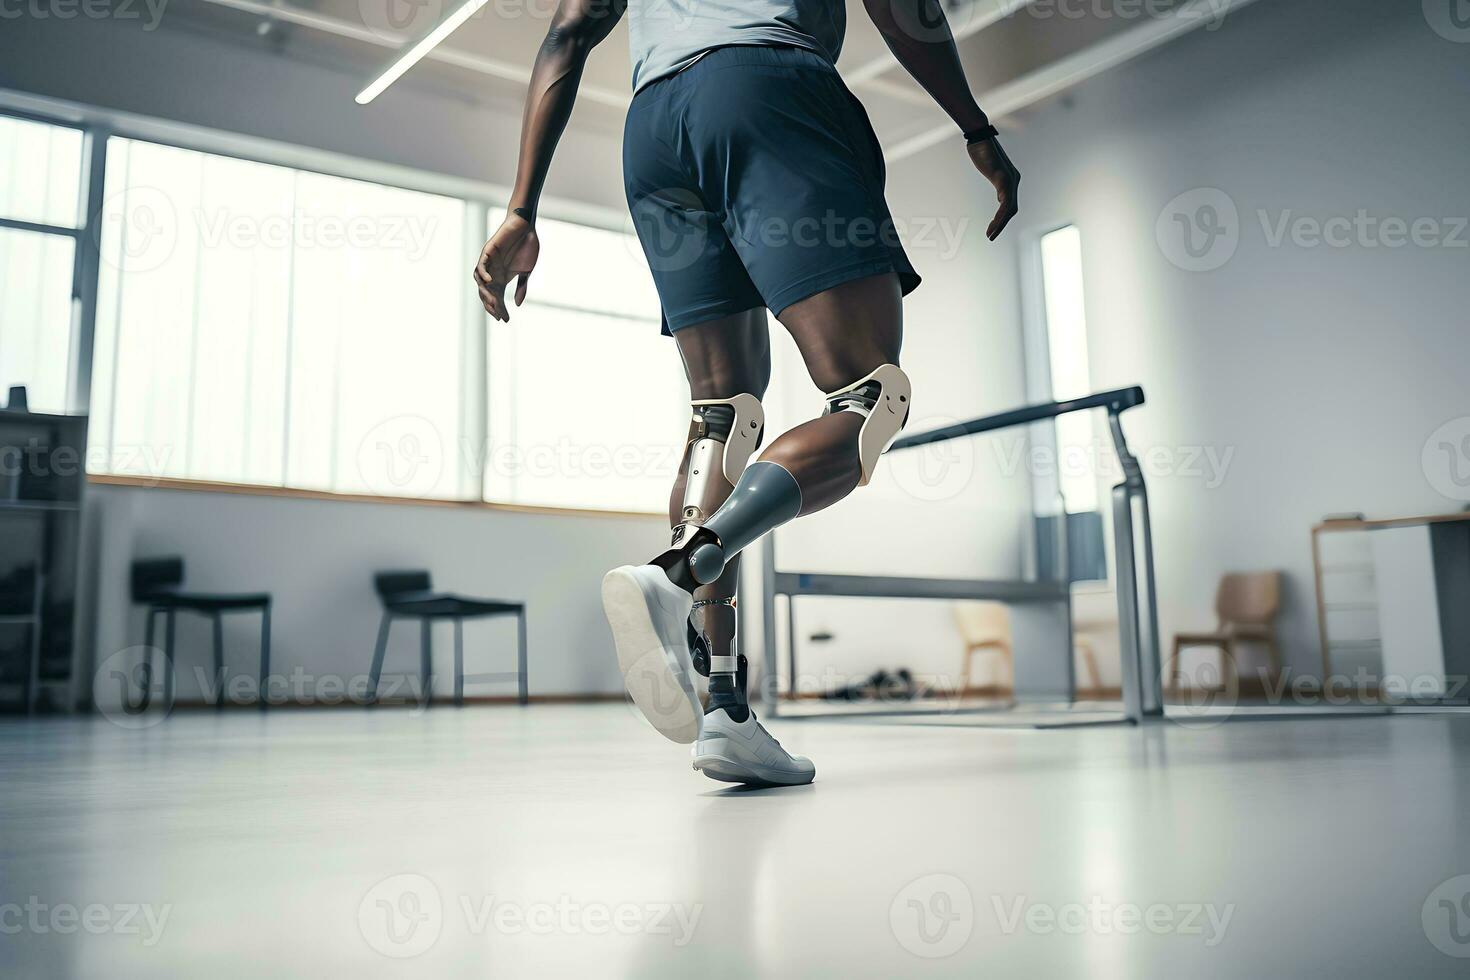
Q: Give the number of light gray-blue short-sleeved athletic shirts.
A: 1